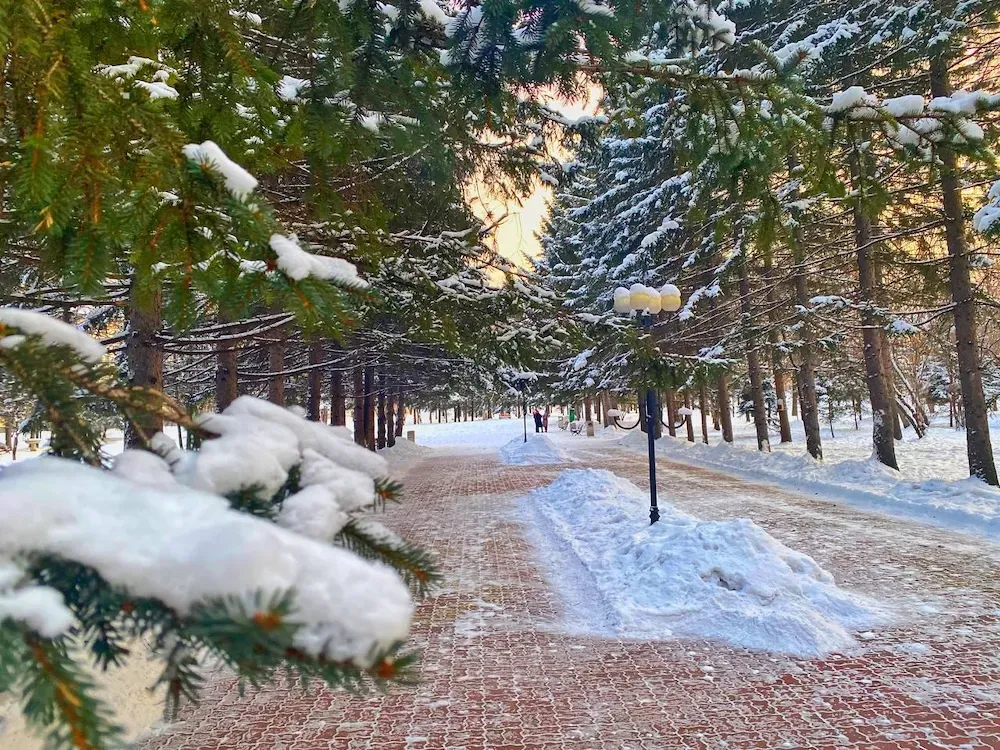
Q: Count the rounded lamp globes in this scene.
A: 4